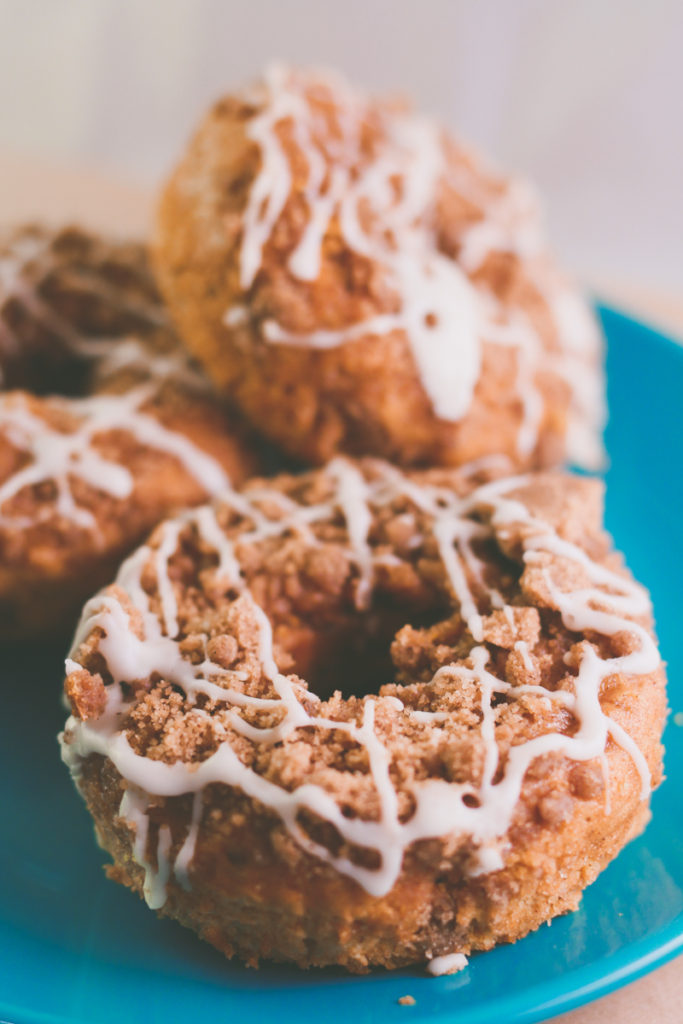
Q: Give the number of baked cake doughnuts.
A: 3